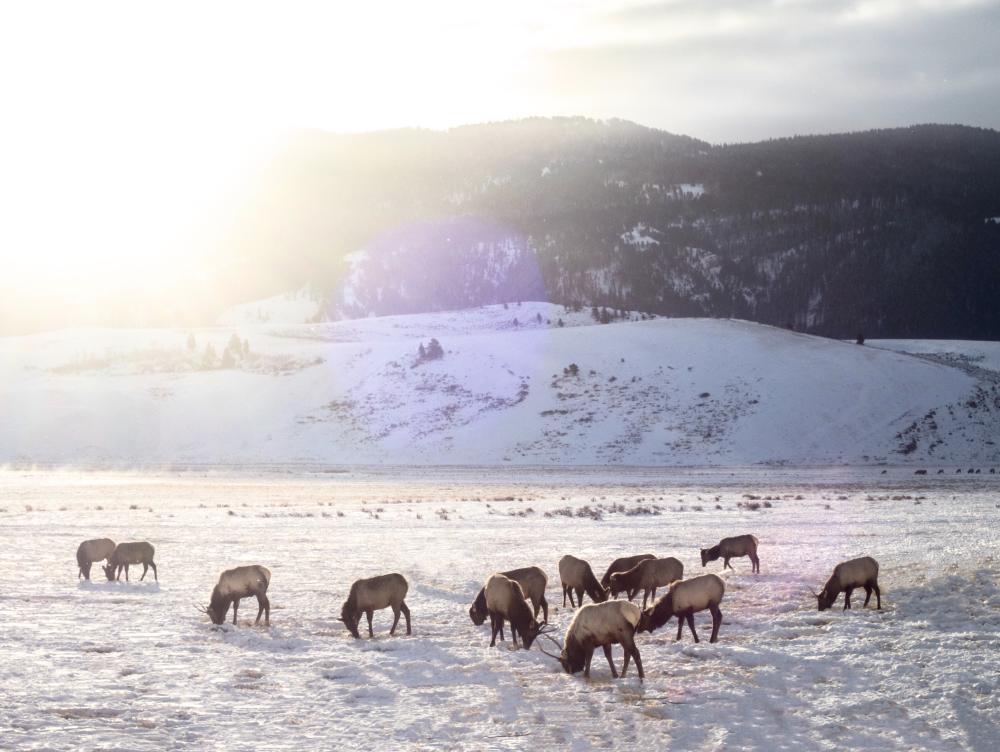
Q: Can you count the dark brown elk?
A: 13